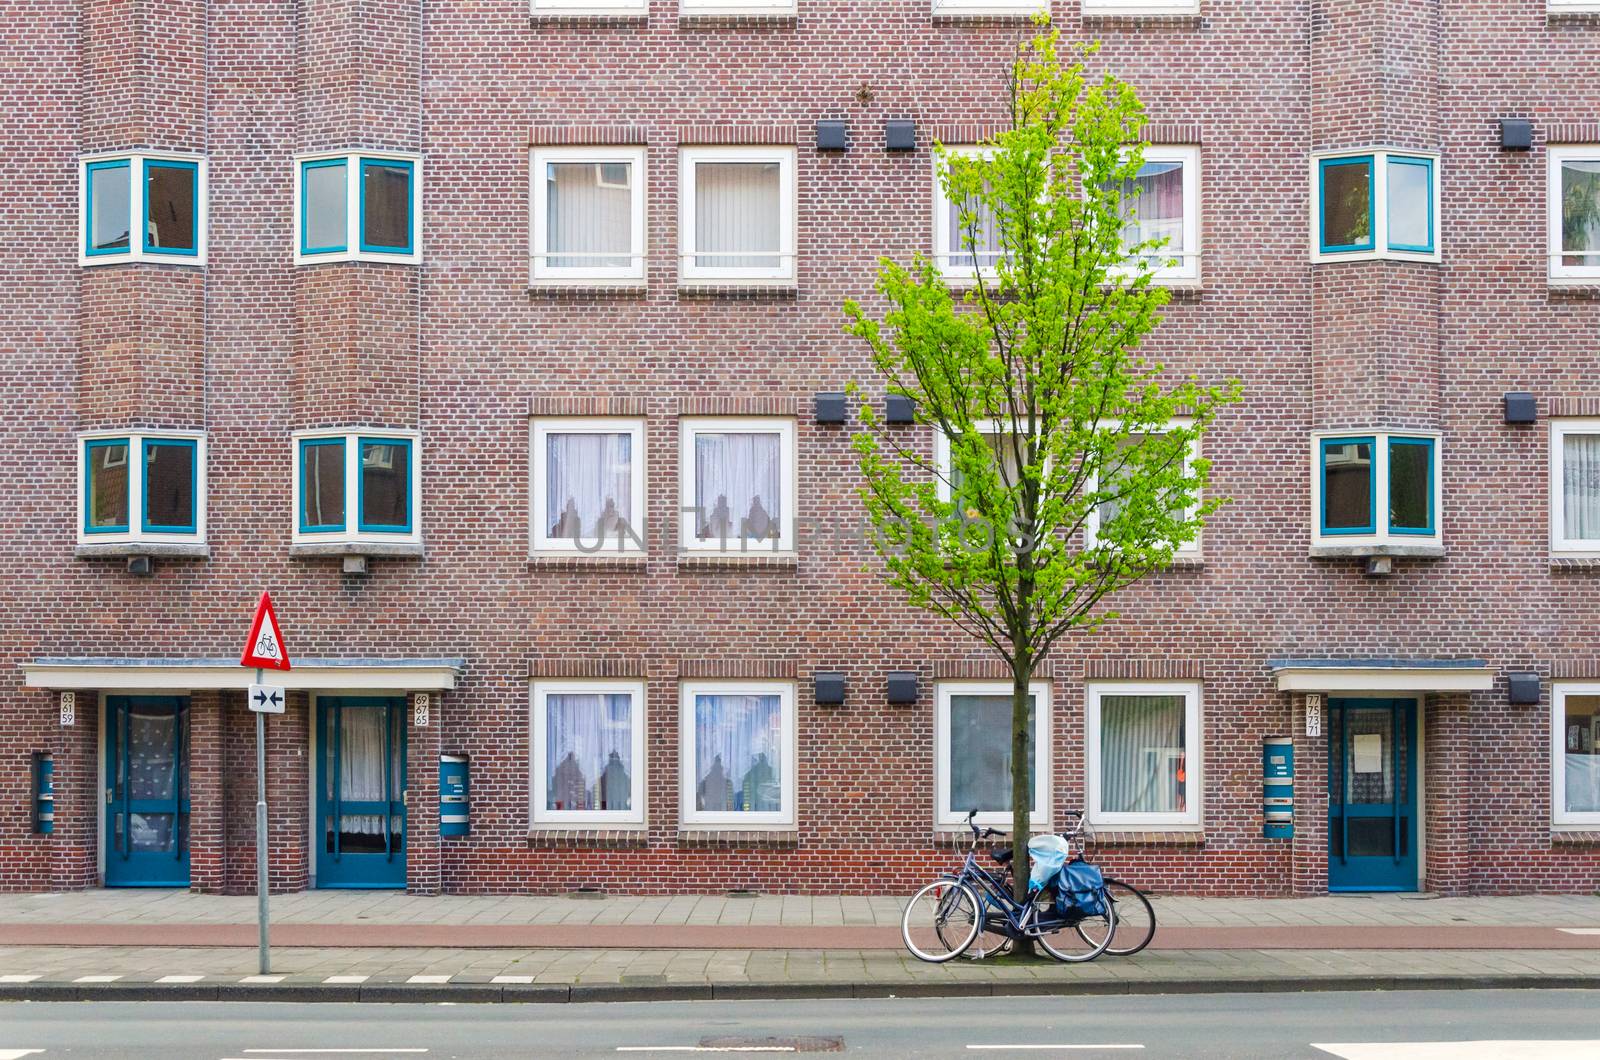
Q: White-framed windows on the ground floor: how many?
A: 5